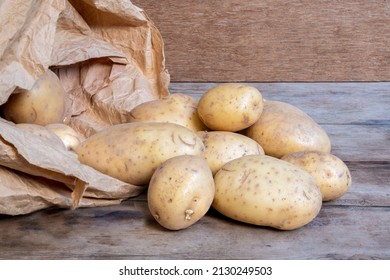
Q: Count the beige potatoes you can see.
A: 11